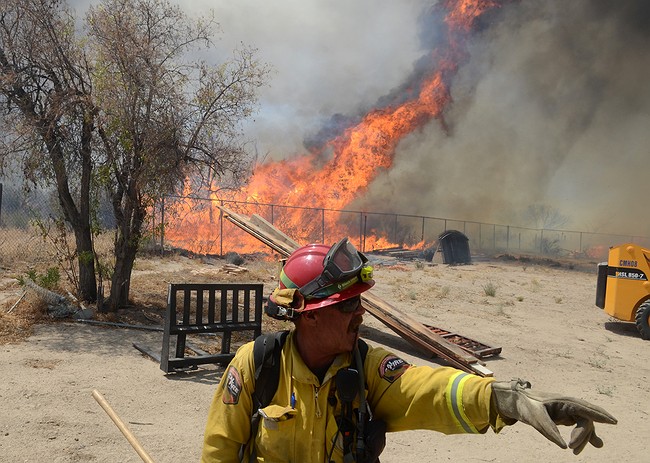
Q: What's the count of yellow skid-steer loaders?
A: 1